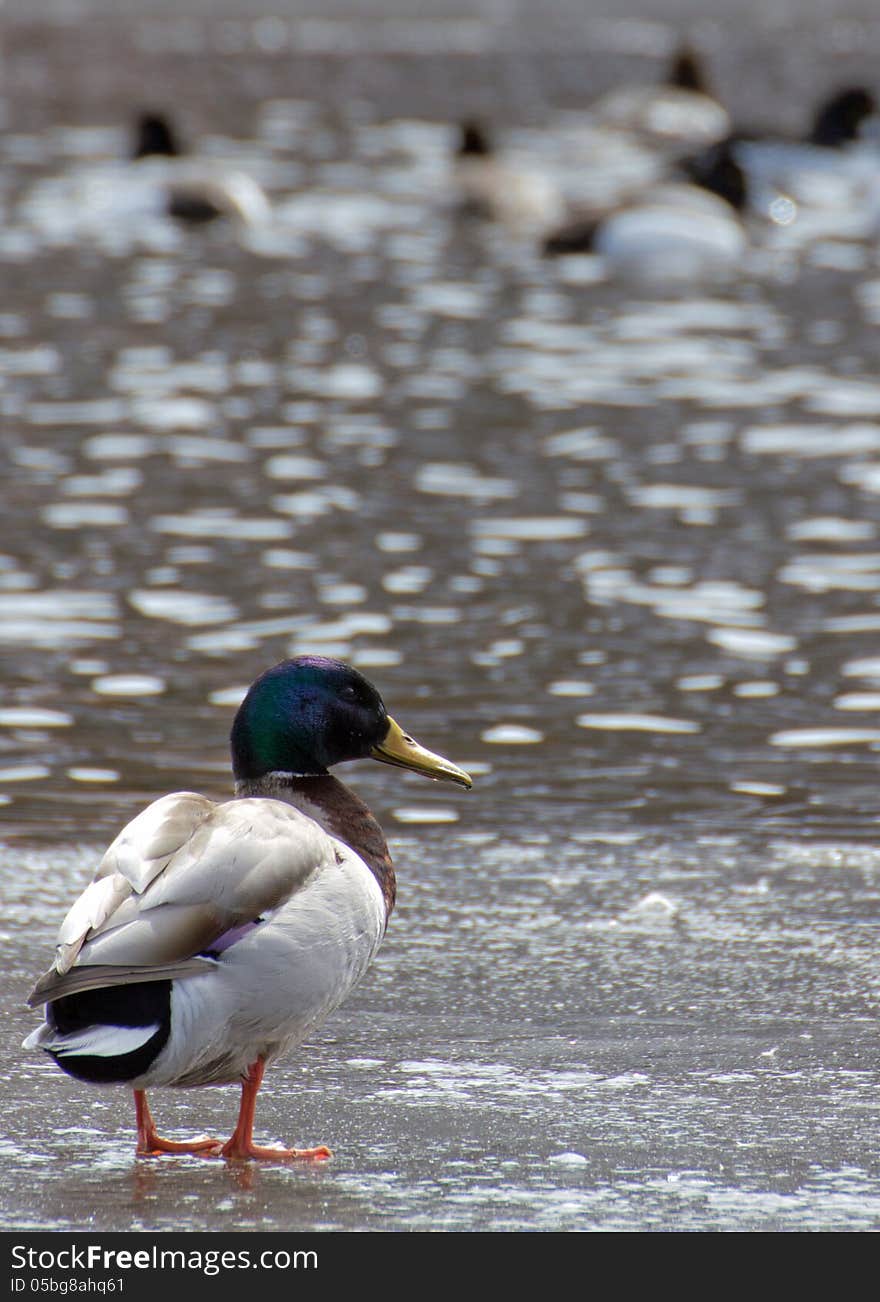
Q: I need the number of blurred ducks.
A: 5